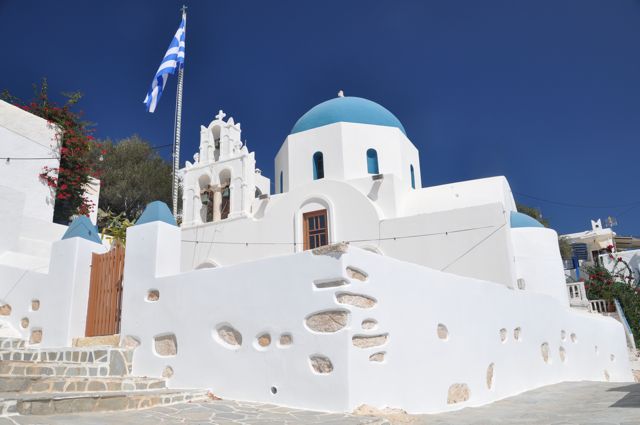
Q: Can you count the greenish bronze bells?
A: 3